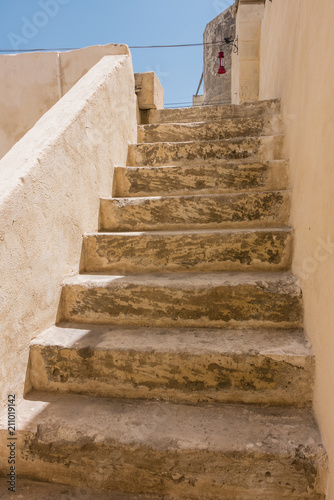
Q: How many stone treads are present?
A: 9